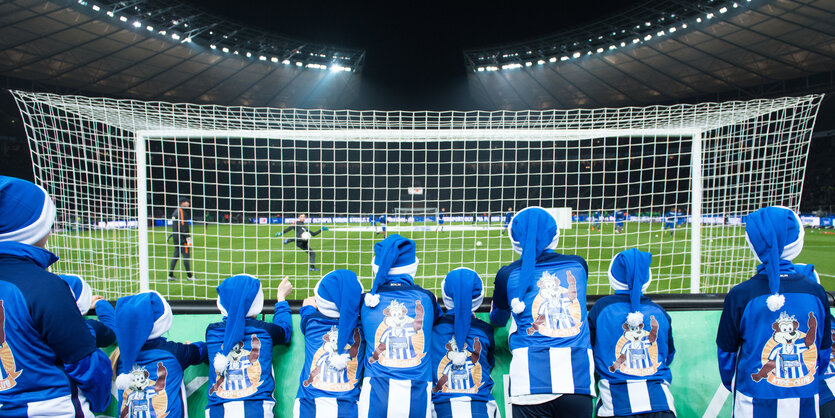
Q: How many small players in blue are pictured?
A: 11